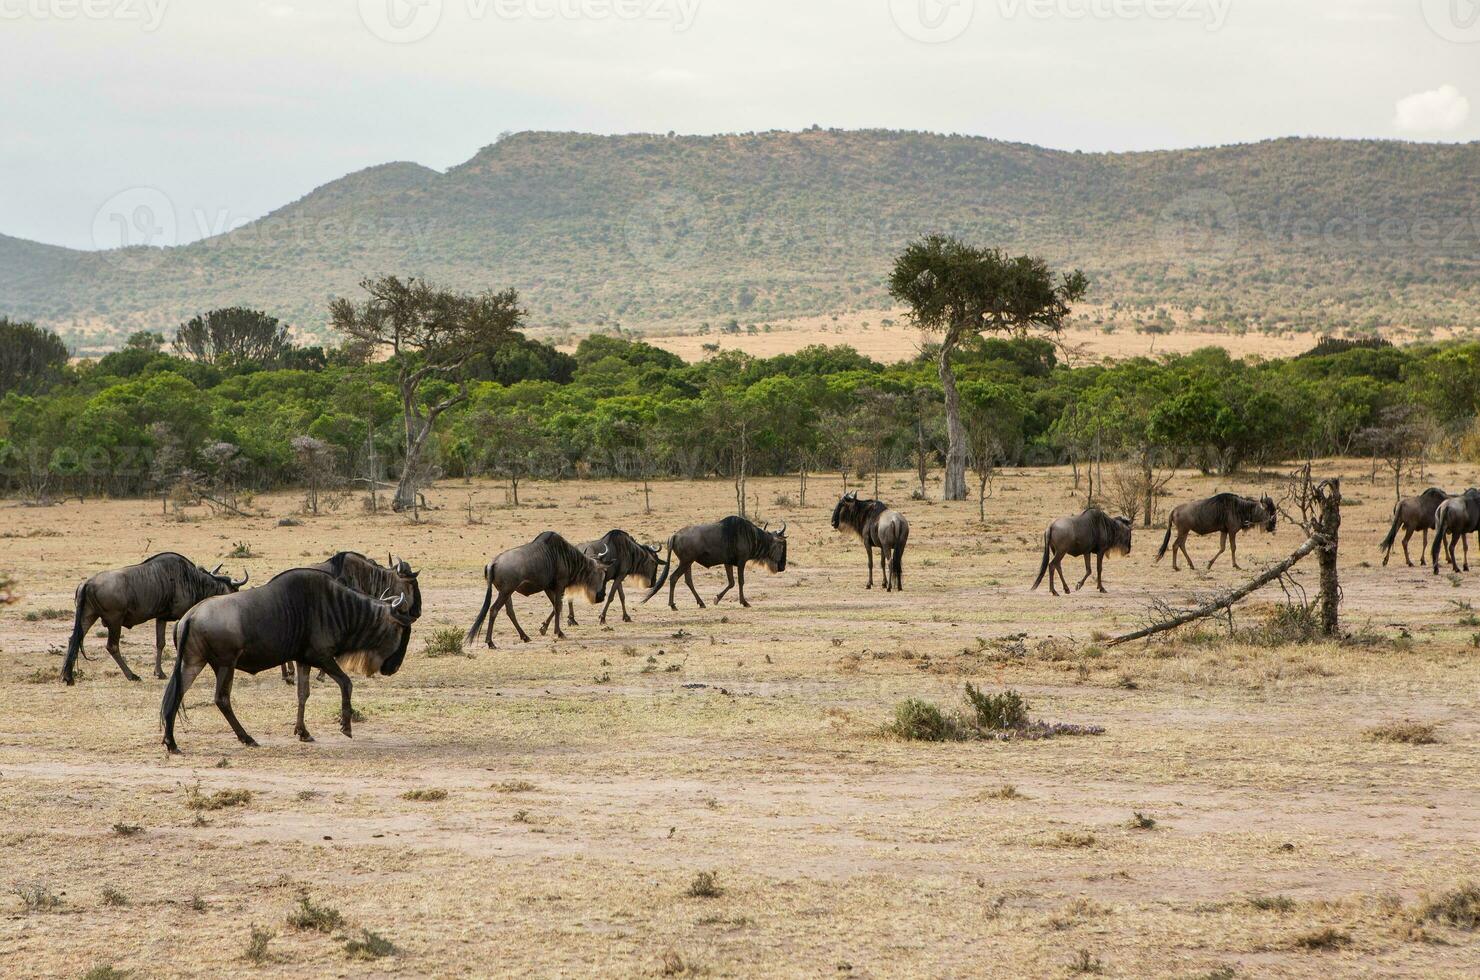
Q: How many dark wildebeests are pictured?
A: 11